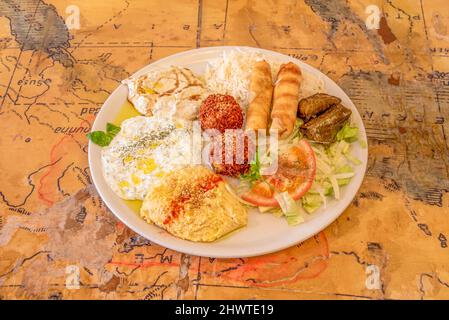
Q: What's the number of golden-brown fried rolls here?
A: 2